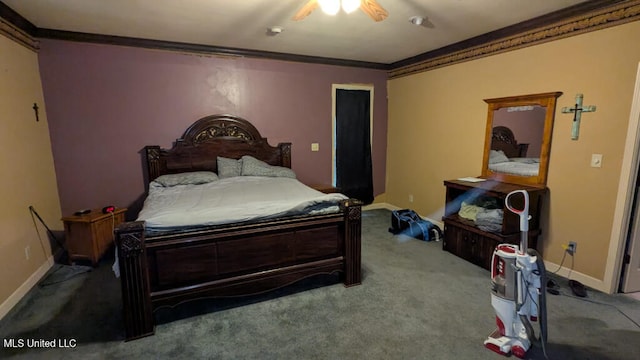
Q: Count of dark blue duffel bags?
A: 1